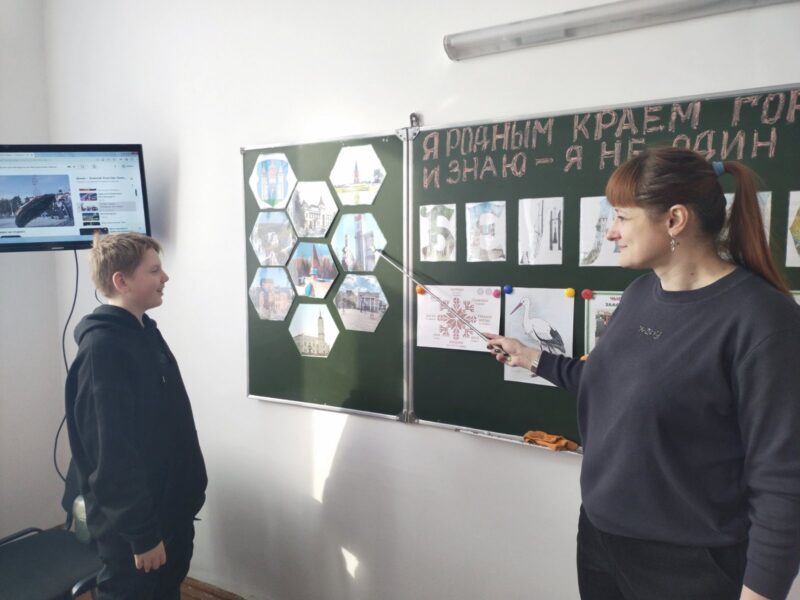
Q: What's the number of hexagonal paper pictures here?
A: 9